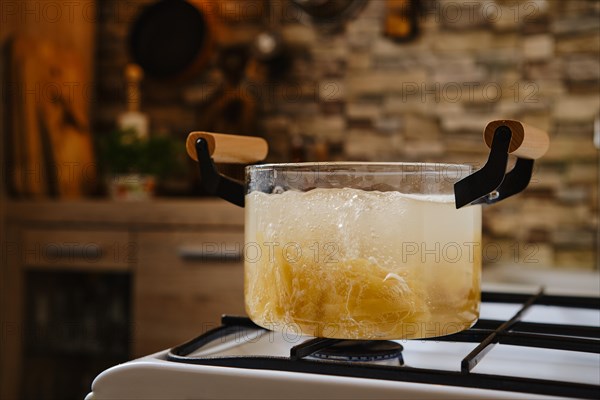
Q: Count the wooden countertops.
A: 1